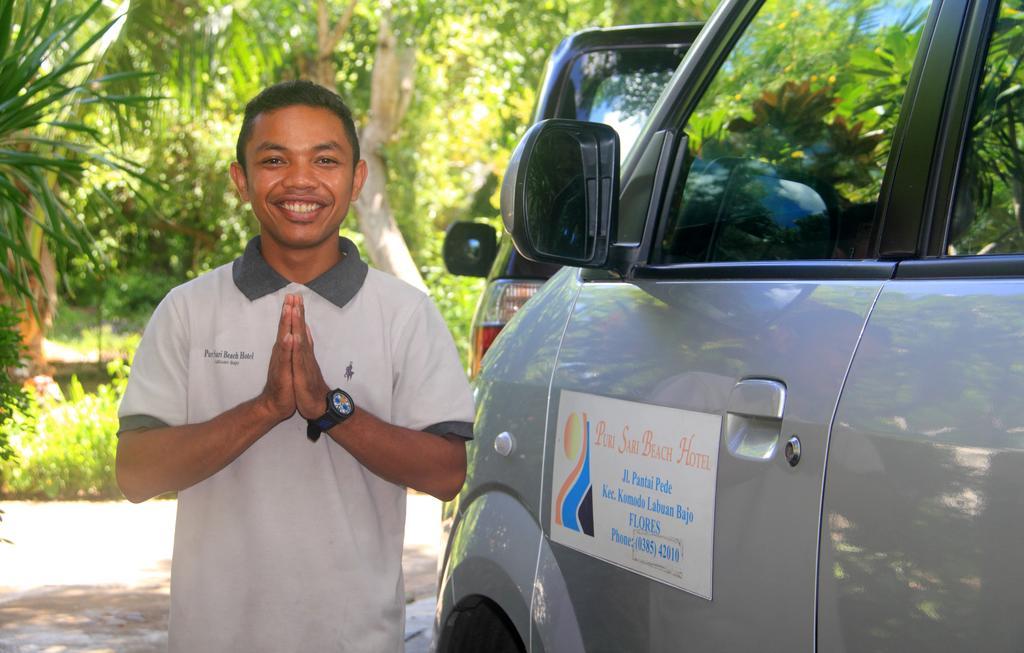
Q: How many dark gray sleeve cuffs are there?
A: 2